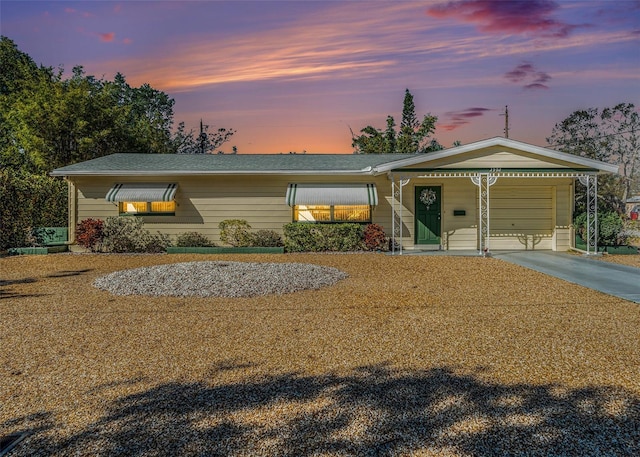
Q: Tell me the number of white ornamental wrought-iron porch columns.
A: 3